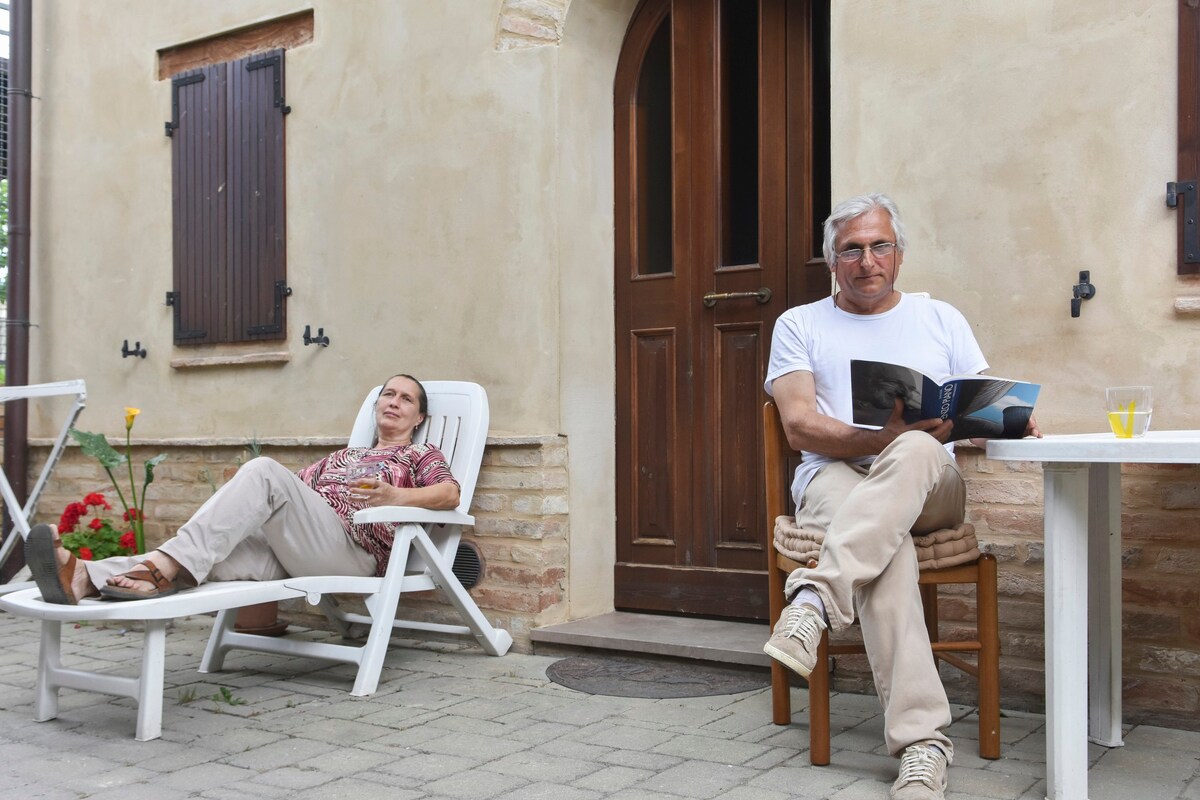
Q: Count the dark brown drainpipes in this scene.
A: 1